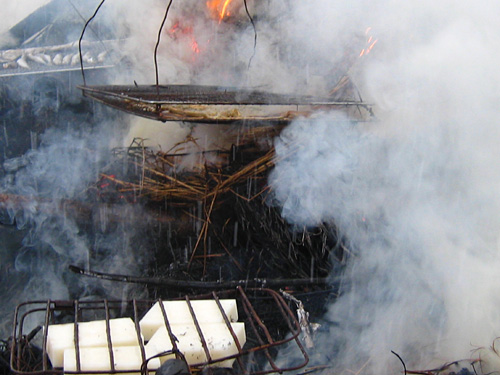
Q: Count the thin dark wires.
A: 3